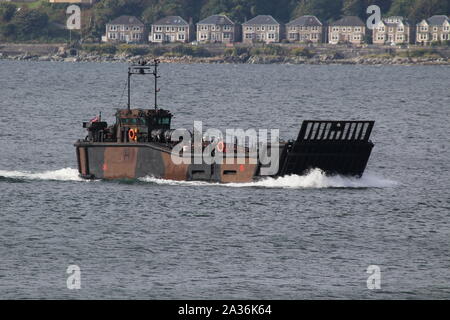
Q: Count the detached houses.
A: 8